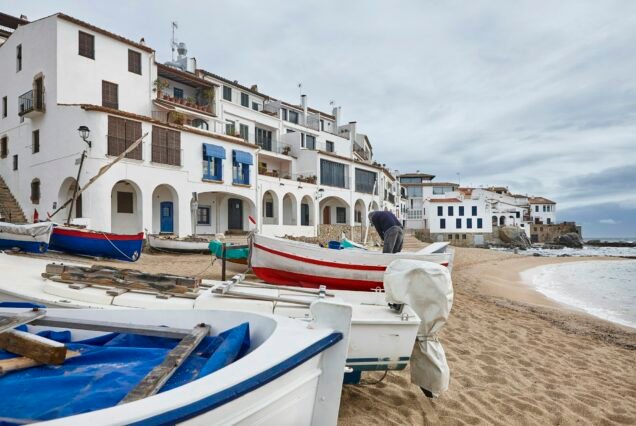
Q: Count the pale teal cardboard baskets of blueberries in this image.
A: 0